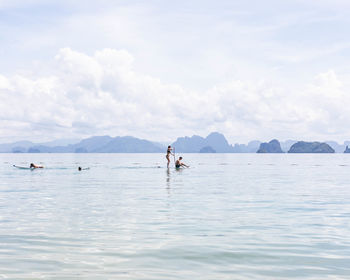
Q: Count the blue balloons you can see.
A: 0